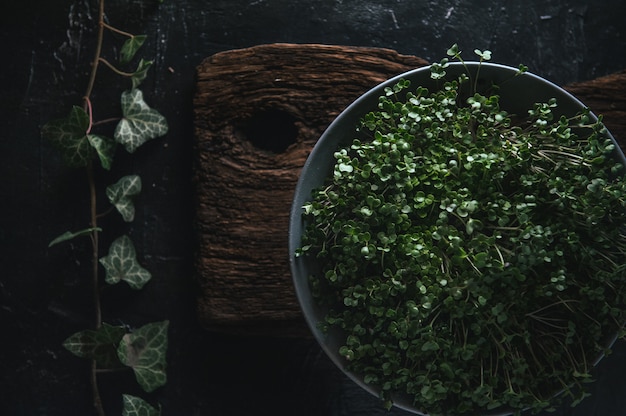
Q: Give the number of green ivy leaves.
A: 11